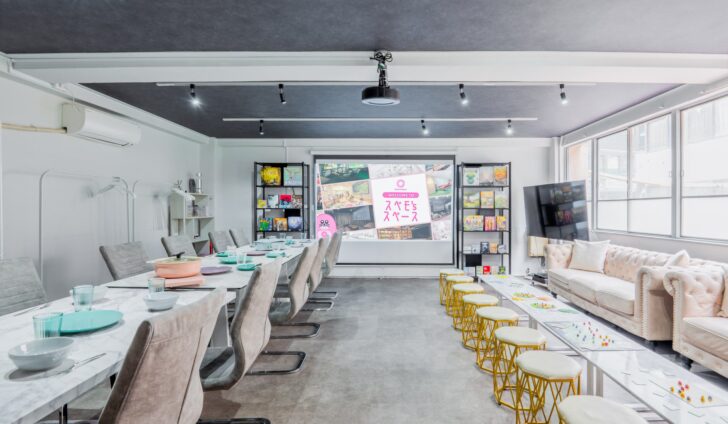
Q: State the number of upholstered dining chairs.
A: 10